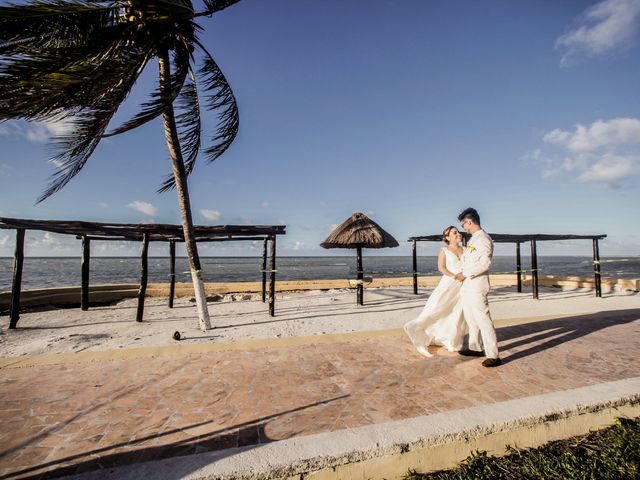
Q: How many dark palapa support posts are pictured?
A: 11